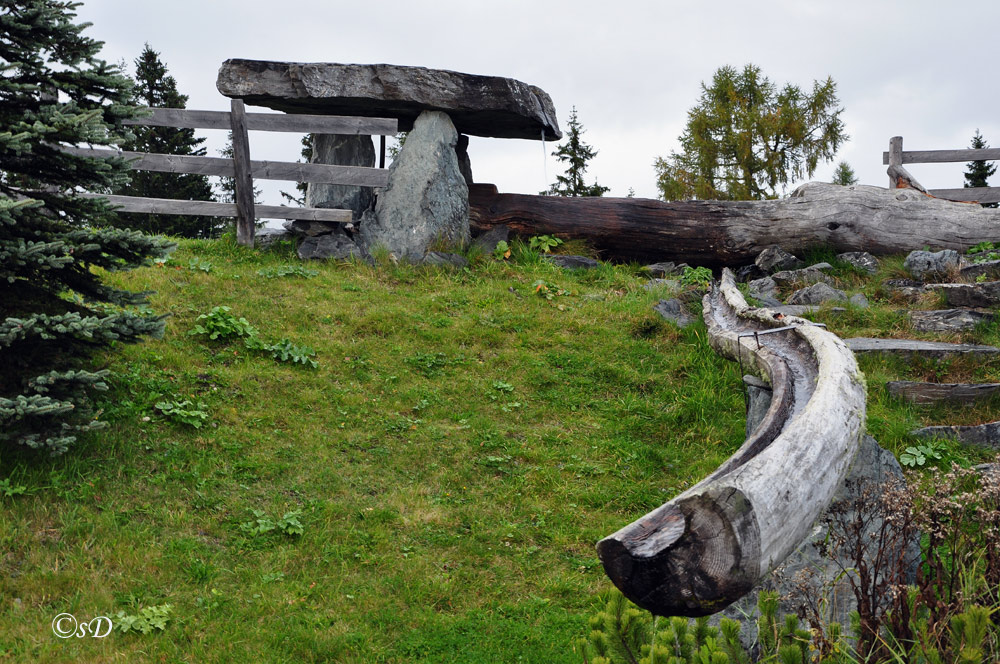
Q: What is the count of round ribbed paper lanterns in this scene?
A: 0